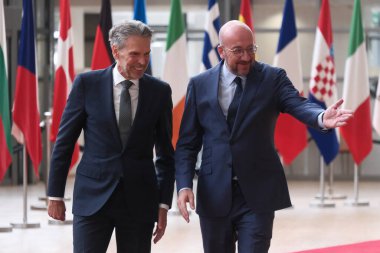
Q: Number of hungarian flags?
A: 0